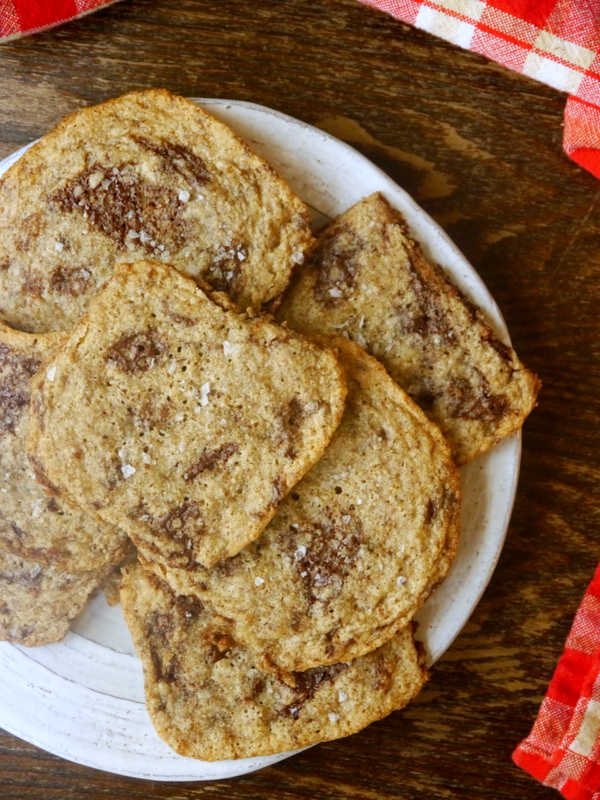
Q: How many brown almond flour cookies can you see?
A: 7